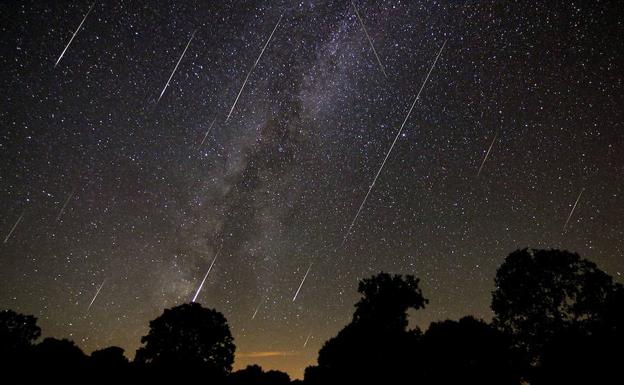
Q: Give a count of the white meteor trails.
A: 15